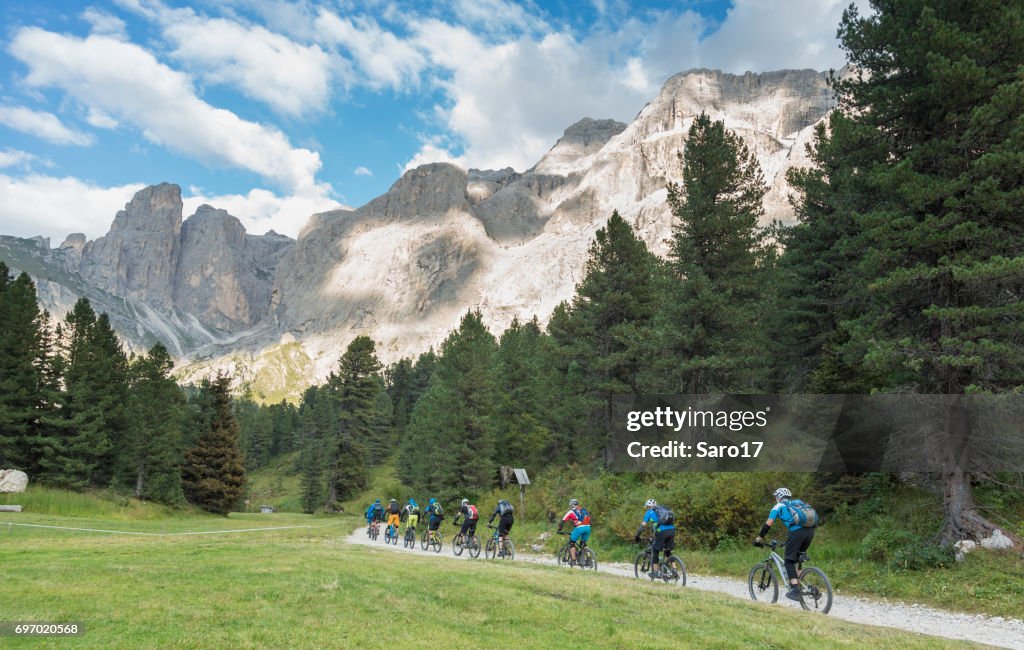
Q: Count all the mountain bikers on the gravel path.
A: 9